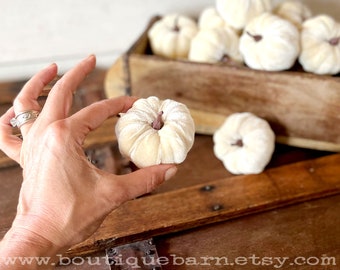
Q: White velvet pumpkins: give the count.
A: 9